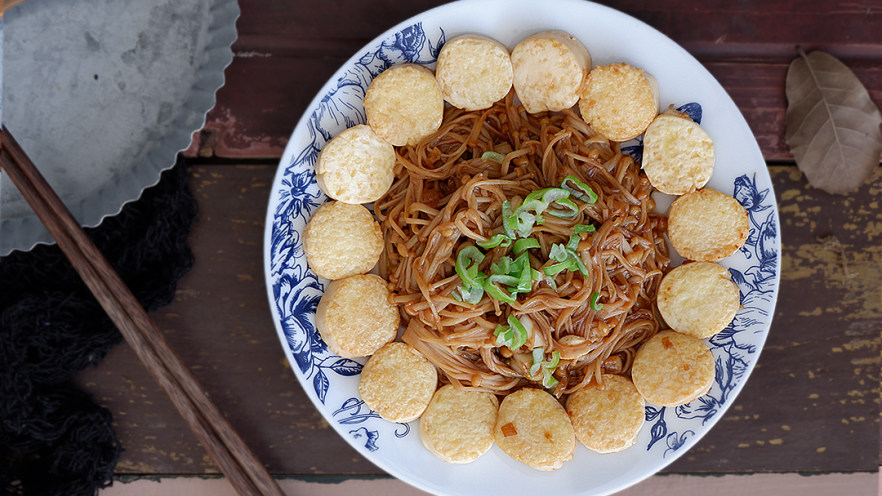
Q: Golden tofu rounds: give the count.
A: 15